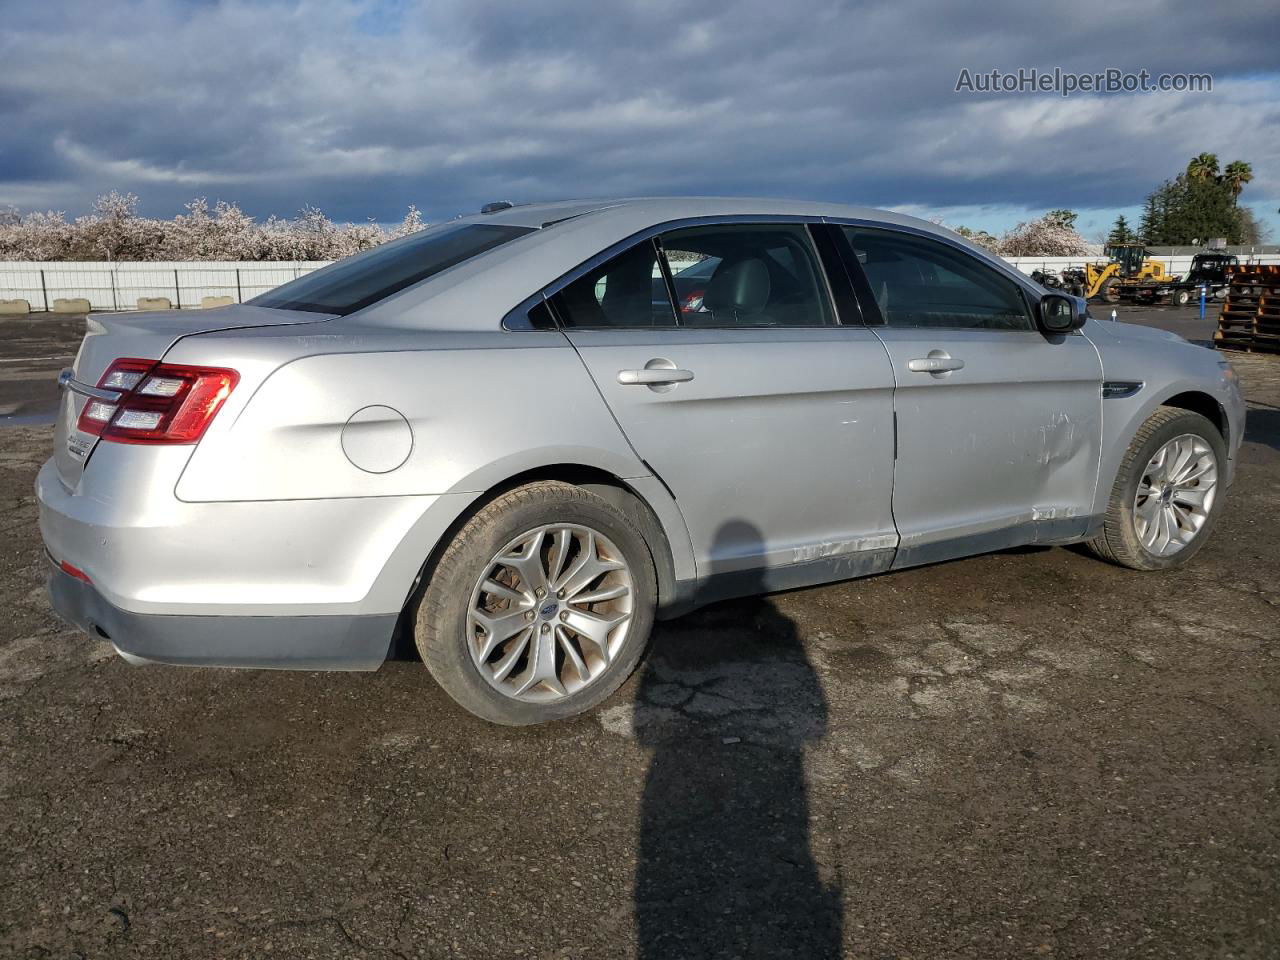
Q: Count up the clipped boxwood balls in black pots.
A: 0